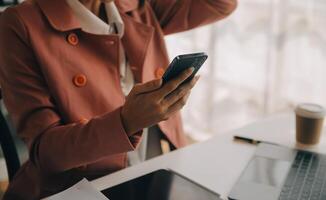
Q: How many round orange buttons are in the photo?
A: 3